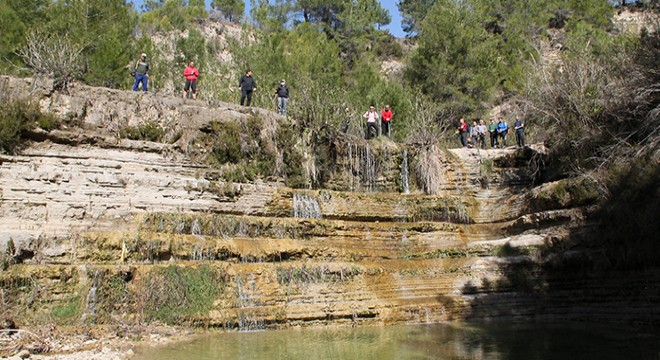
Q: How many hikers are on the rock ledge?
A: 12